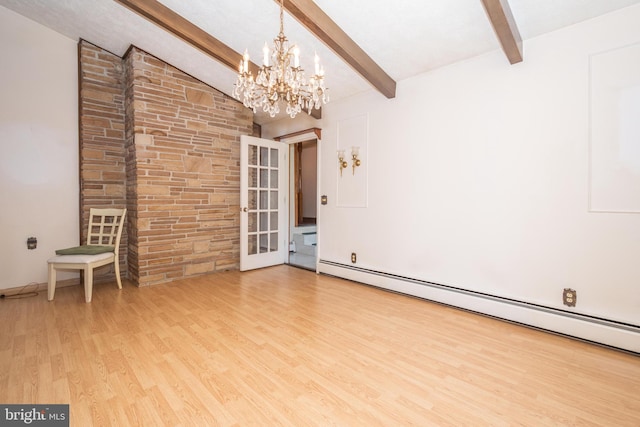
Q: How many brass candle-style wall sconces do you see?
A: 2